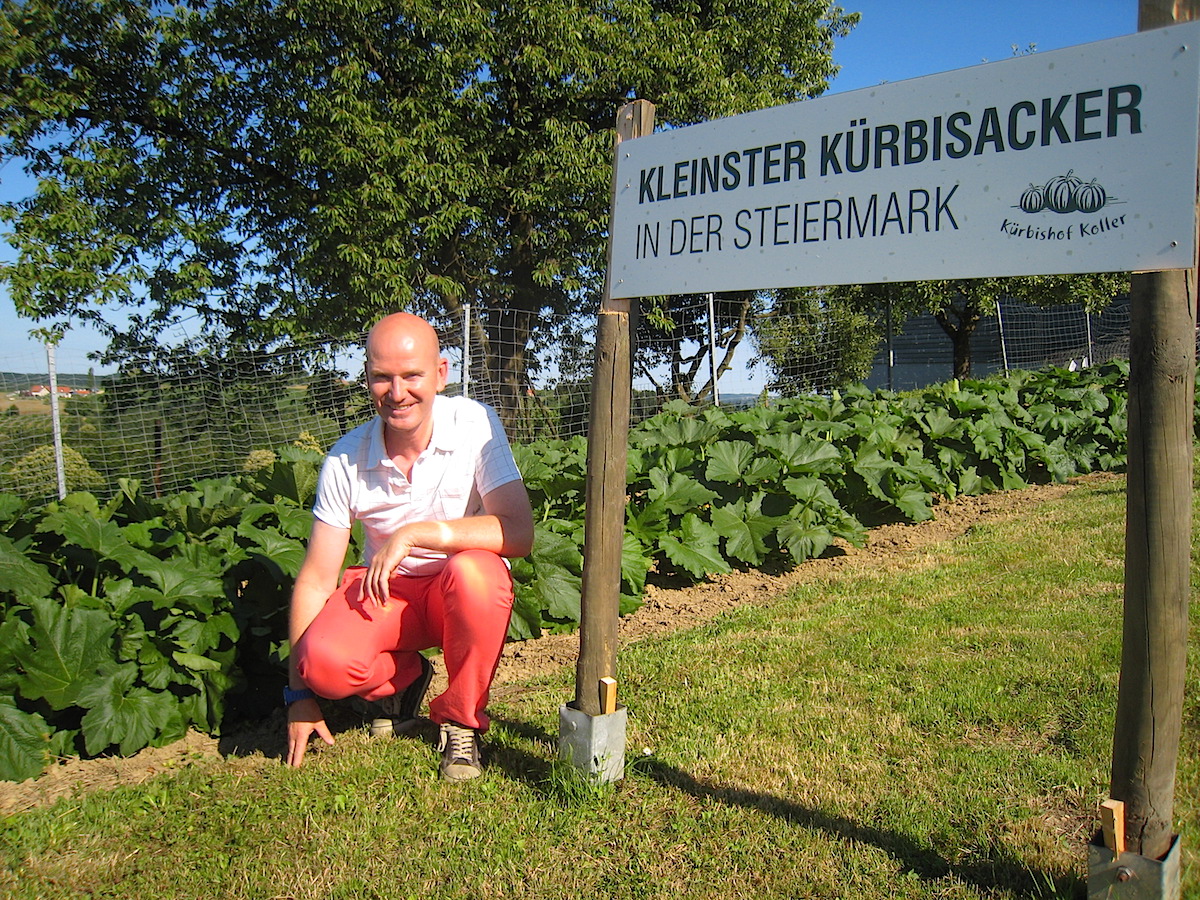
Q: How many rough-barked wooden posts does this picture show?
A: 2